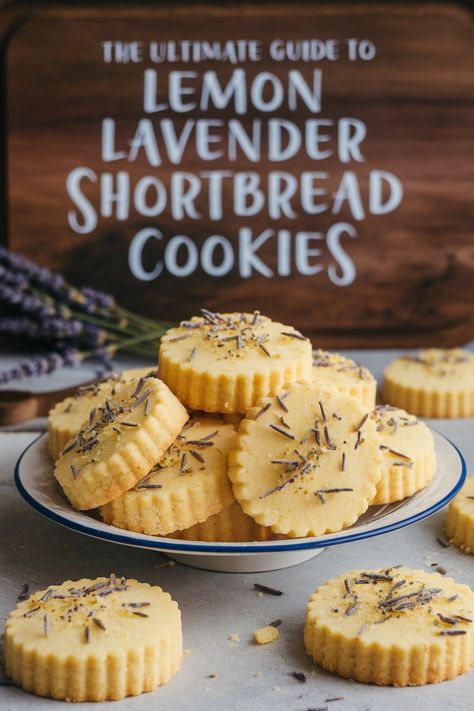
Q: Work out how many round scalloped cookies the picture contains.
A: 12